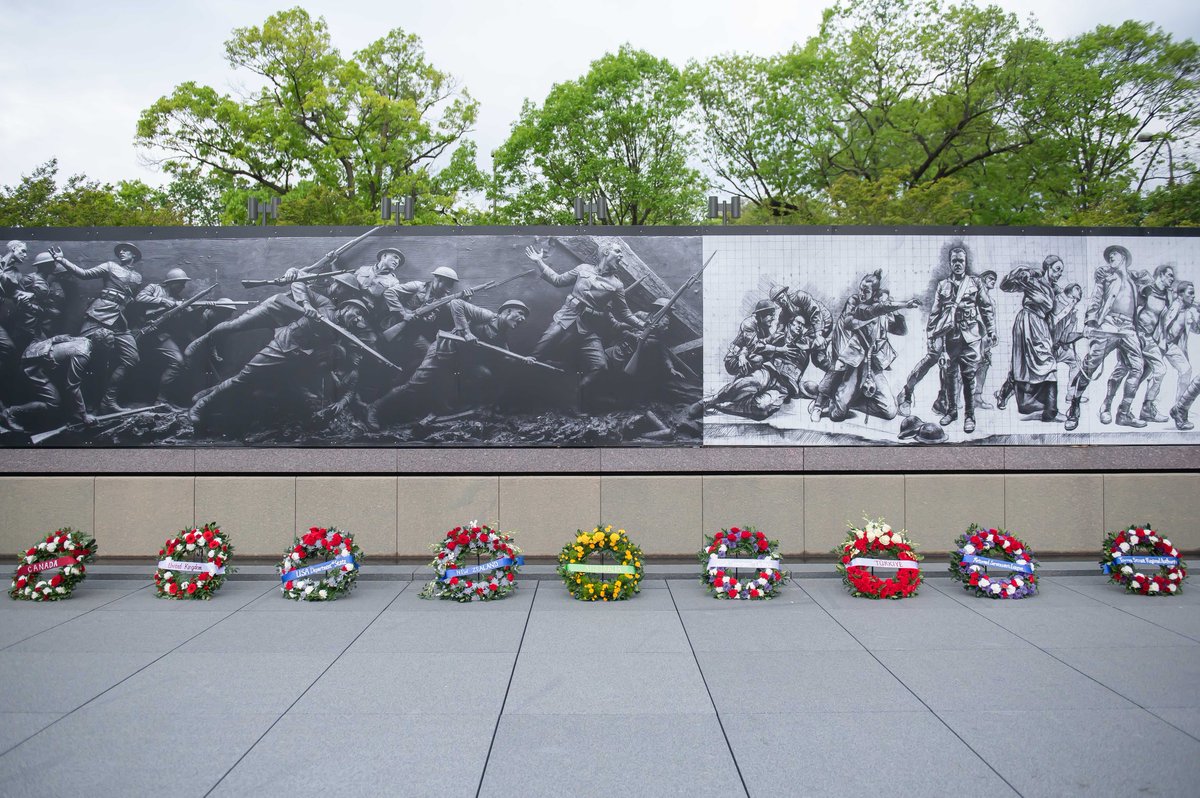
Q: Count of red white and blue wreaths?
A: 5